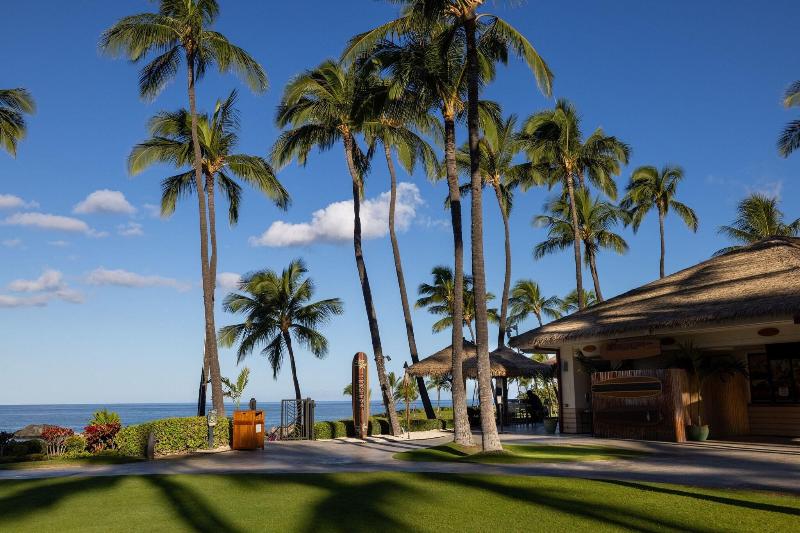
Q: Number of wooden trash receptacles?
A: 1